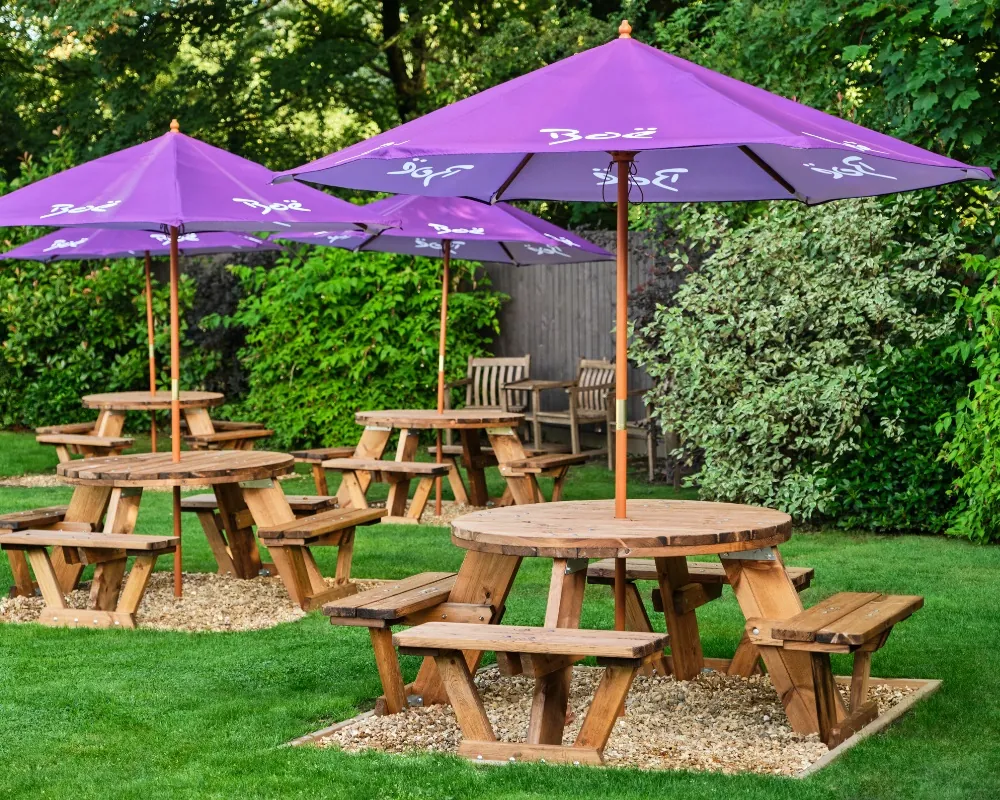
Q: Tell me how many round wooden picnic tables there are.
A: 4